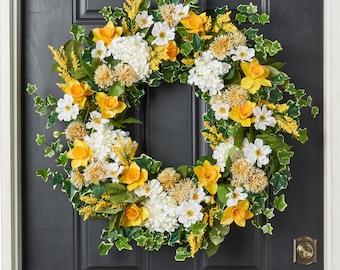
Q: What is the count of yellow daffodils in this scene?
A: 12